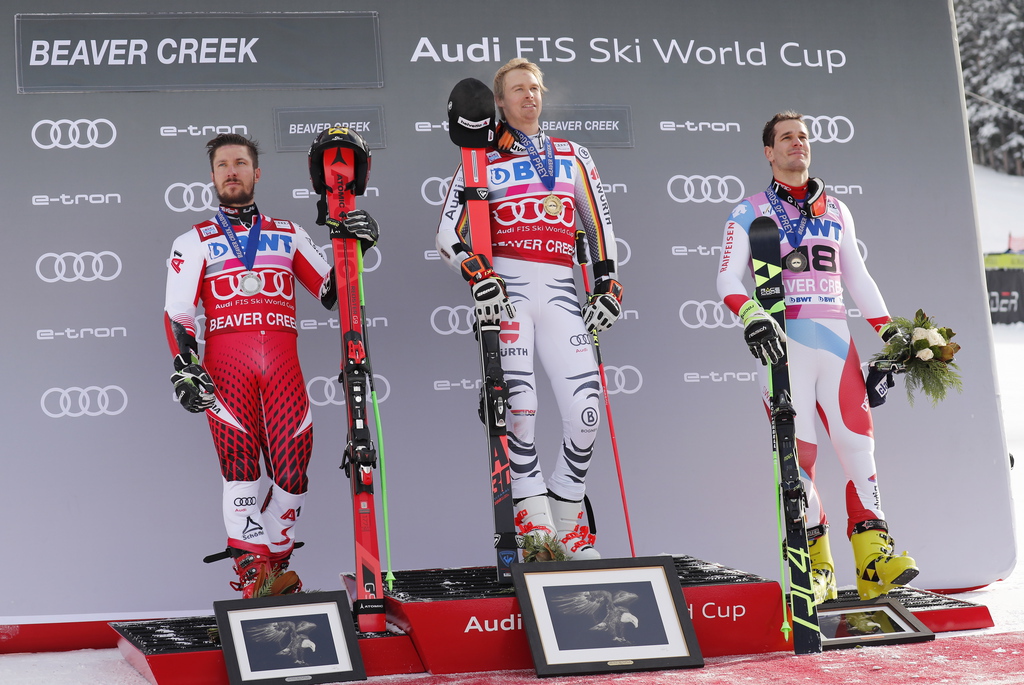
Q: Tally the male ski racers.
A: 3